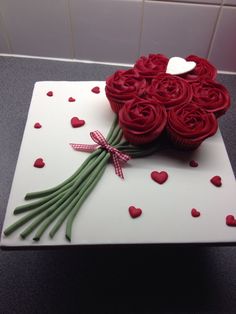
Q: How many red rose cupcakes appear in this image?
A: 7